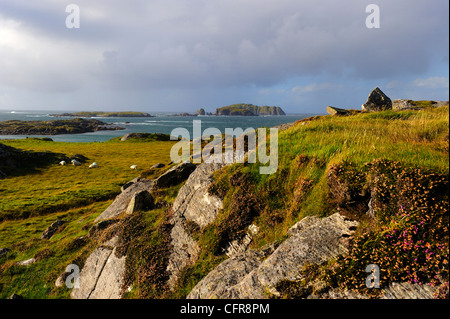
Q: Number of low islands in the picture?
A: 2